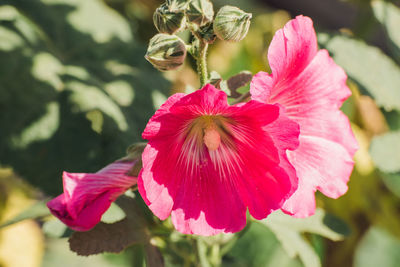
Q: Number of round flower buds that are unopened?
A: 5